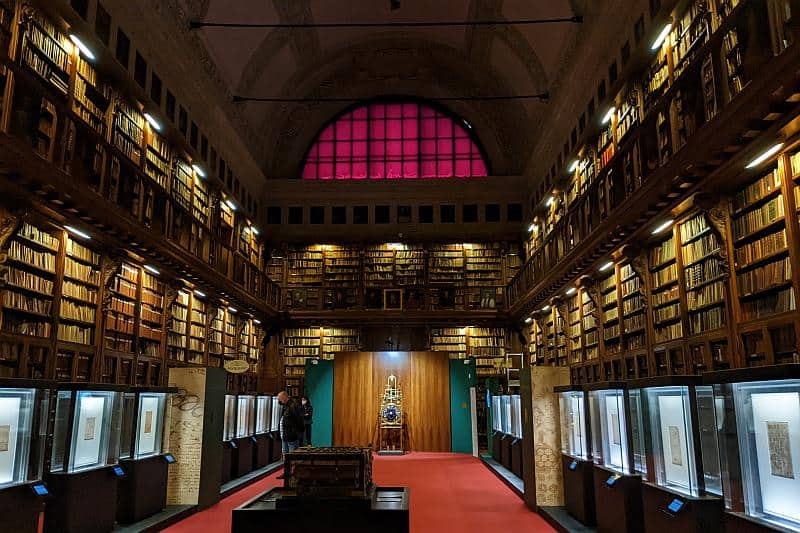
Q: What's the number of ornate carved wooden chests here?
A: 1